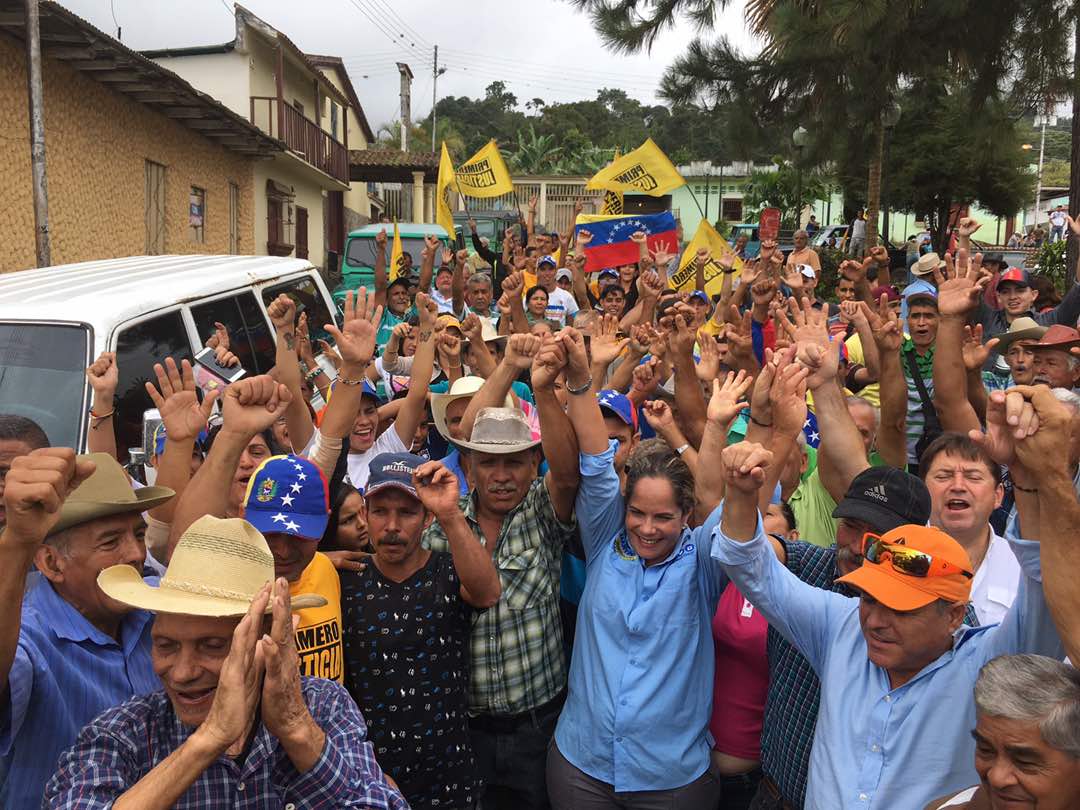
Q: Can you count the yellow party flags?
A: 6